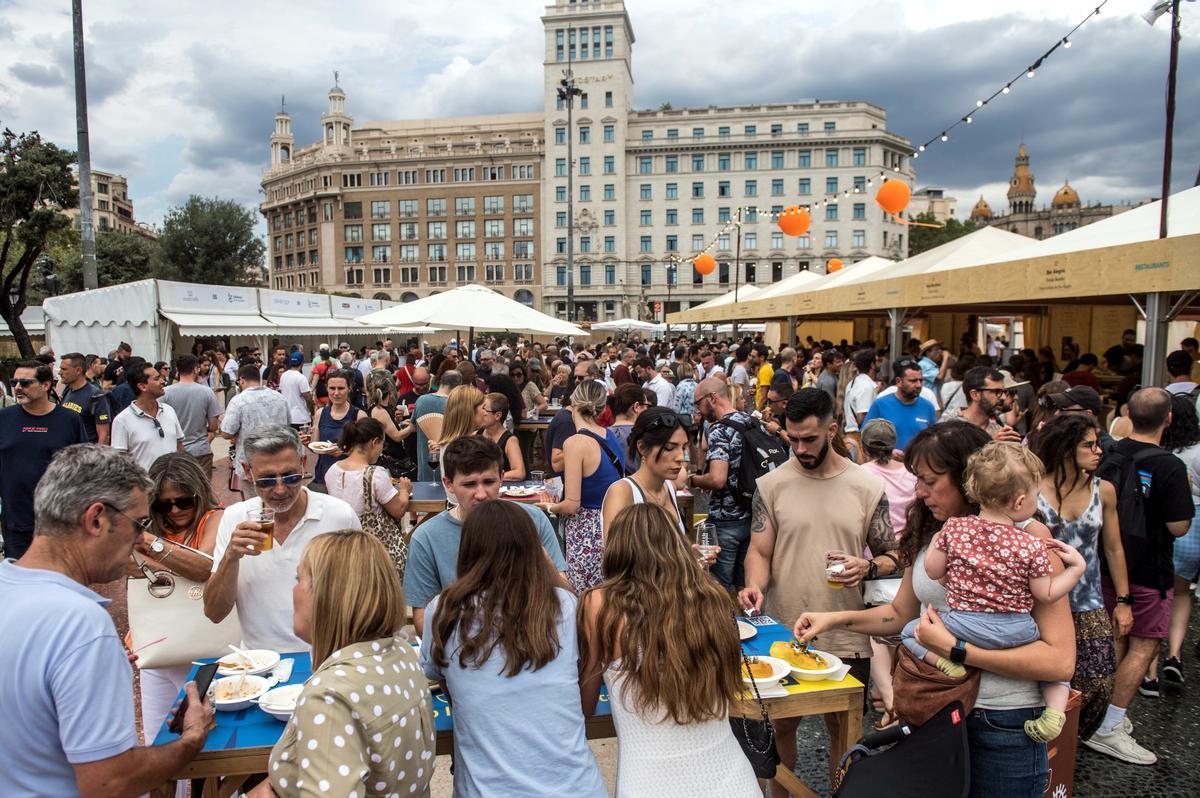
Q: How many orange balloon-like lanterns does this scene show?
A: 4